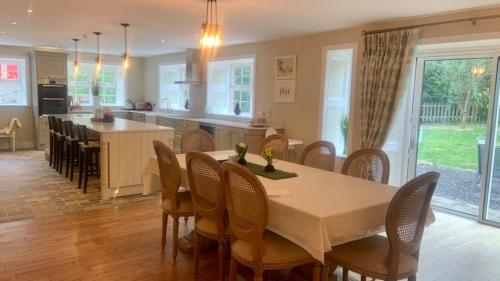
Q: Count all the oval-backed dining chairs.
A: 8